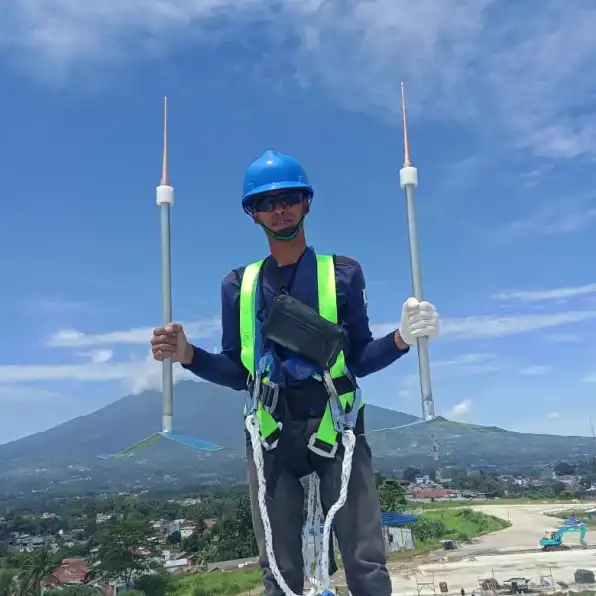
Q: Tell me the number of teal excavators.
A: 1